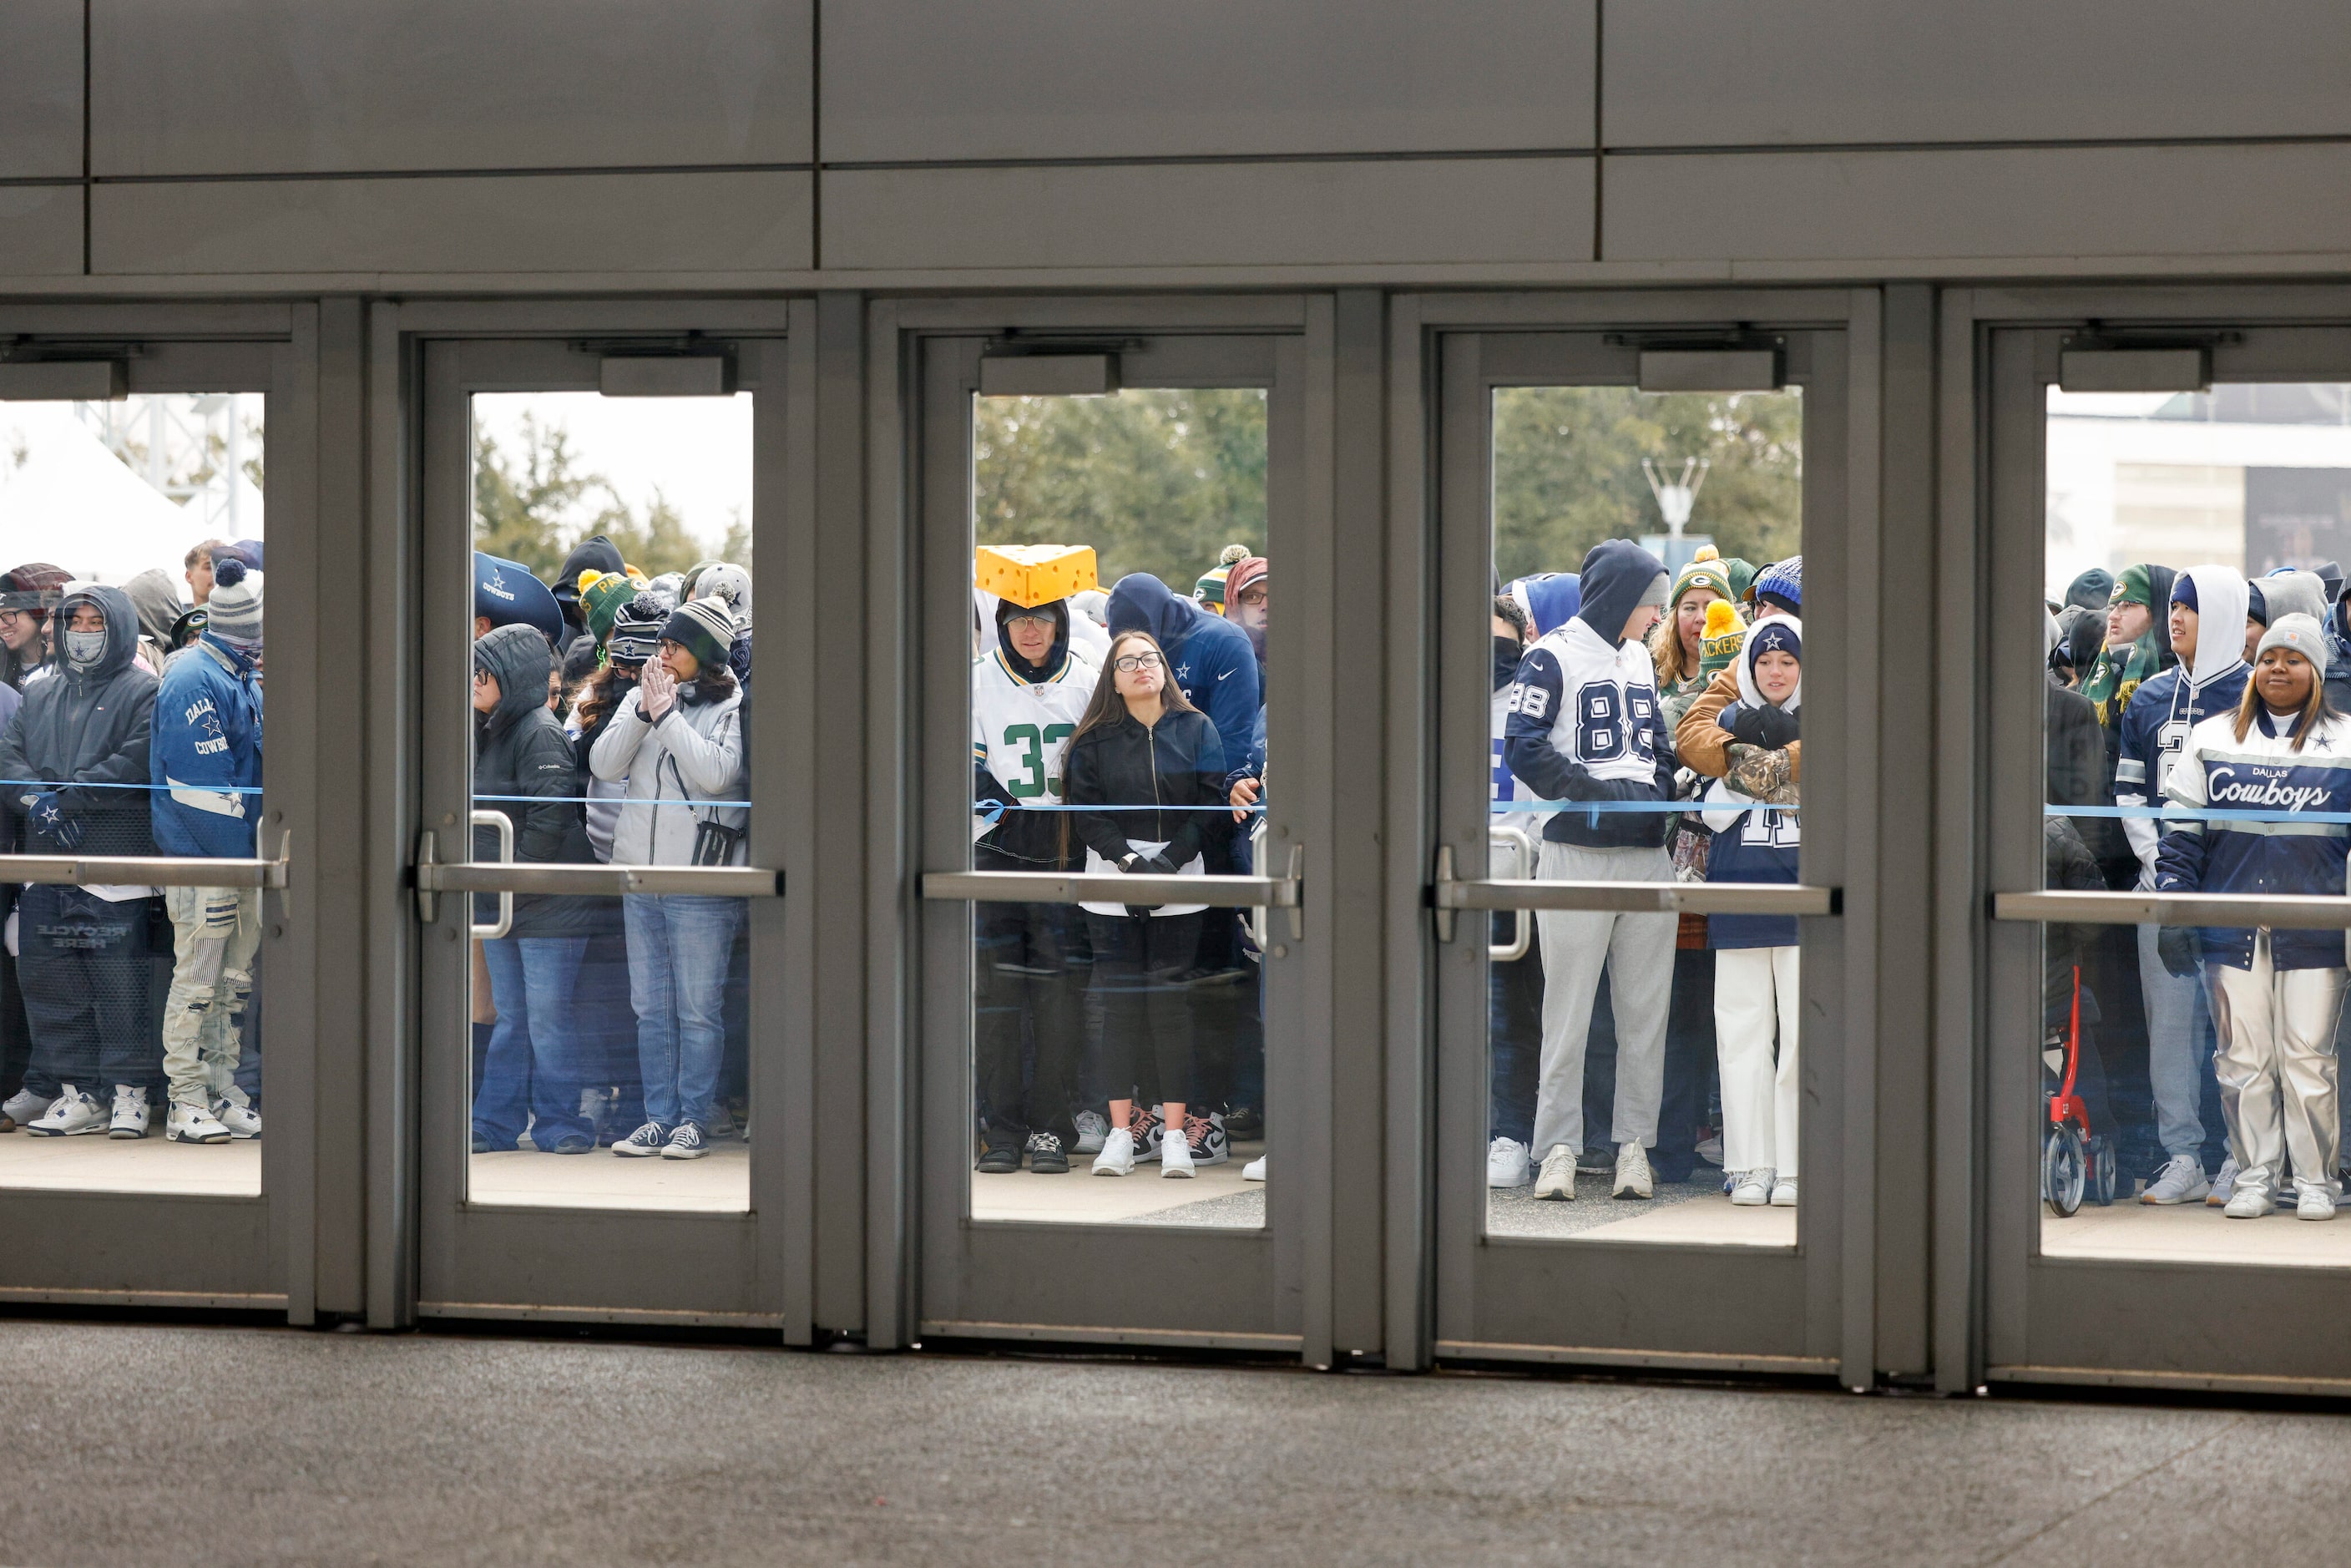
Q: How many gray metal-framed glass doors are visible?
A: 5